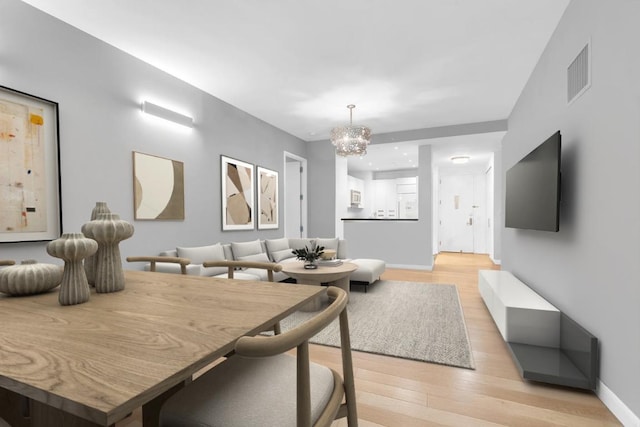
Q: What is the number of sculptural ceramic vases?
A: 4